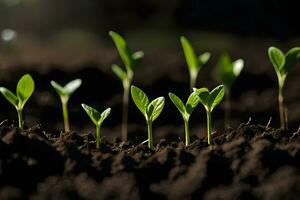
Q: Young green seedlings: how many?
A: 10